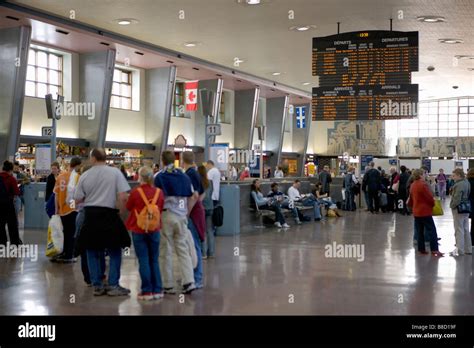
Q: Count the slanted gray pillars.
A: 7